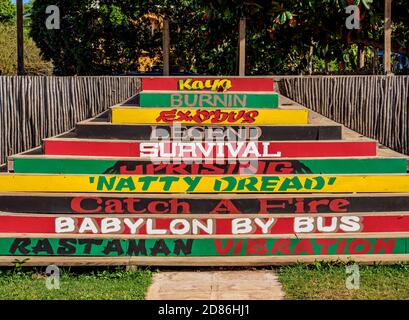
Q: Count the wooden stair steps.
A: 10